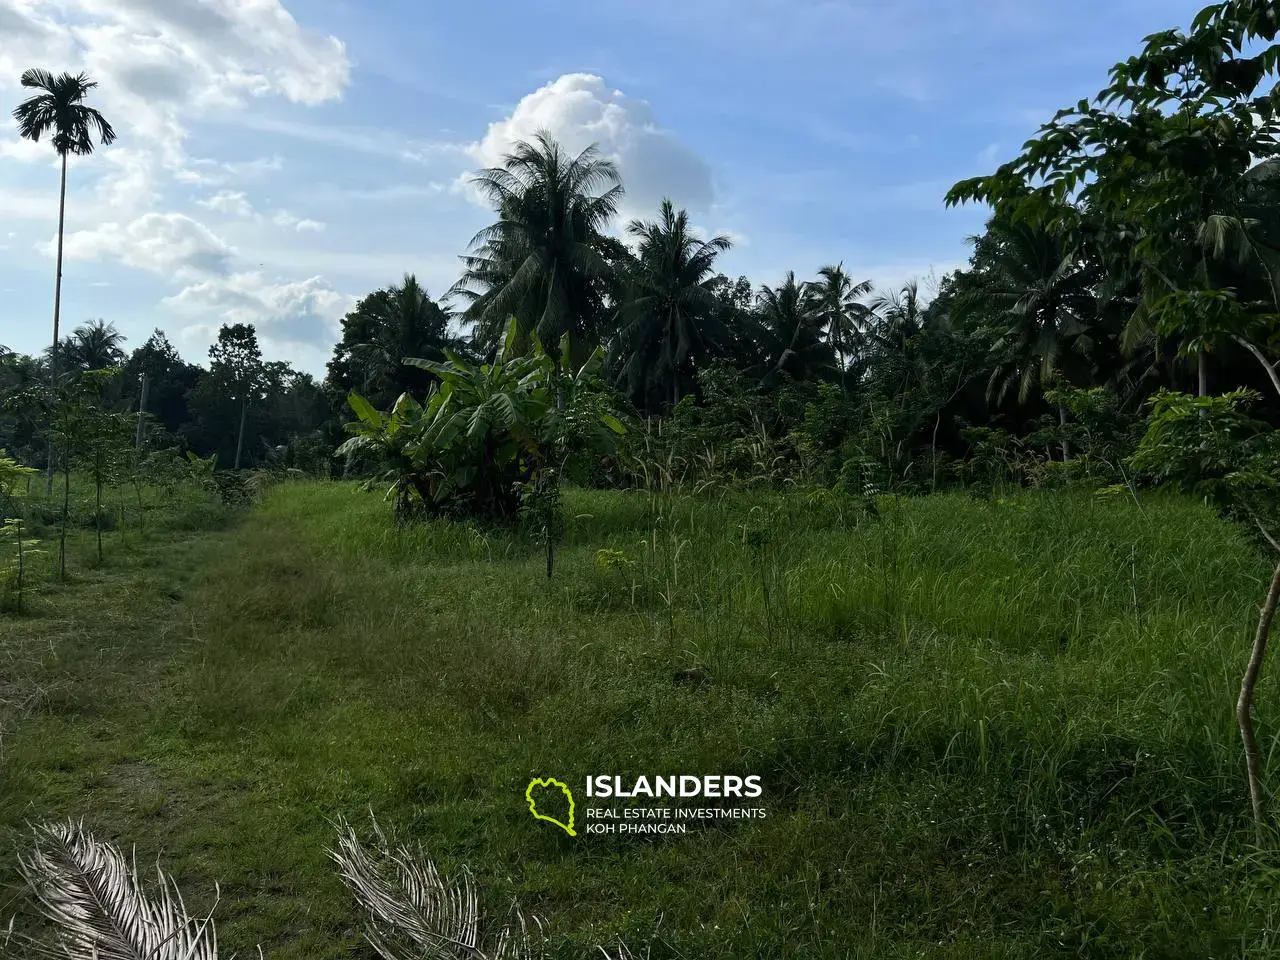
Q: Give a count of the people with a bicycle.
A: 0